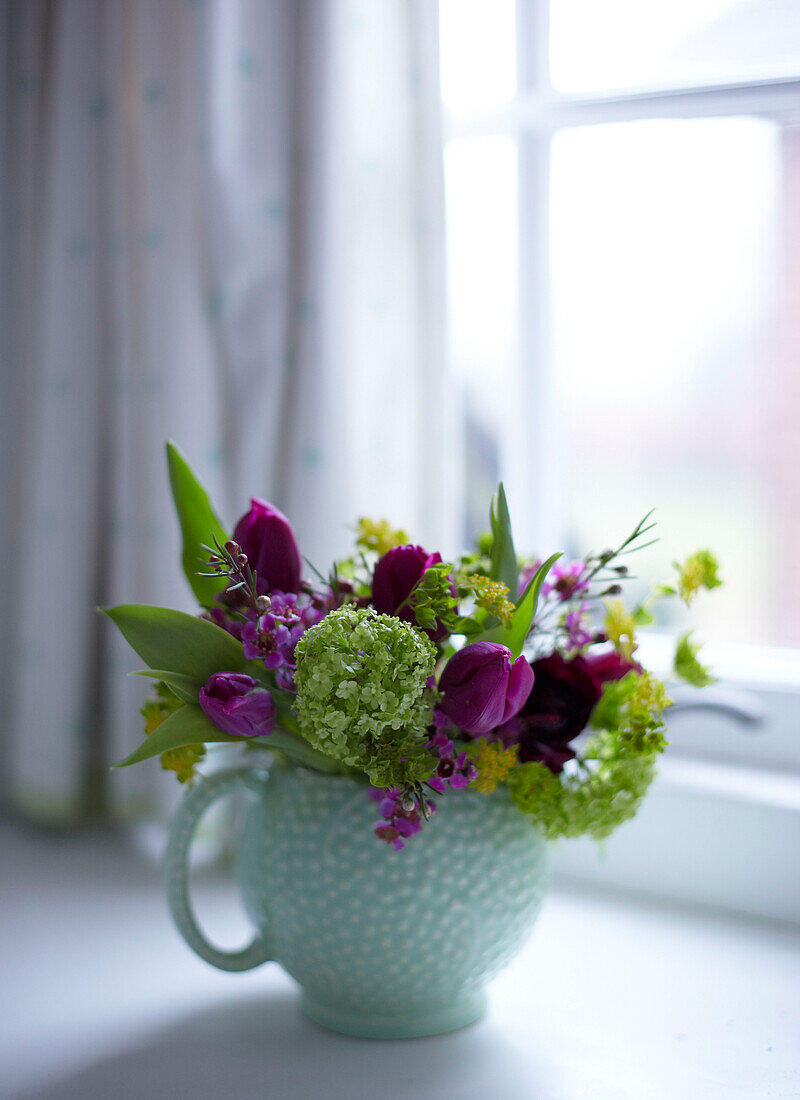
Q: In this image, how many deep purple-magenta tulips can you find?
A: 4